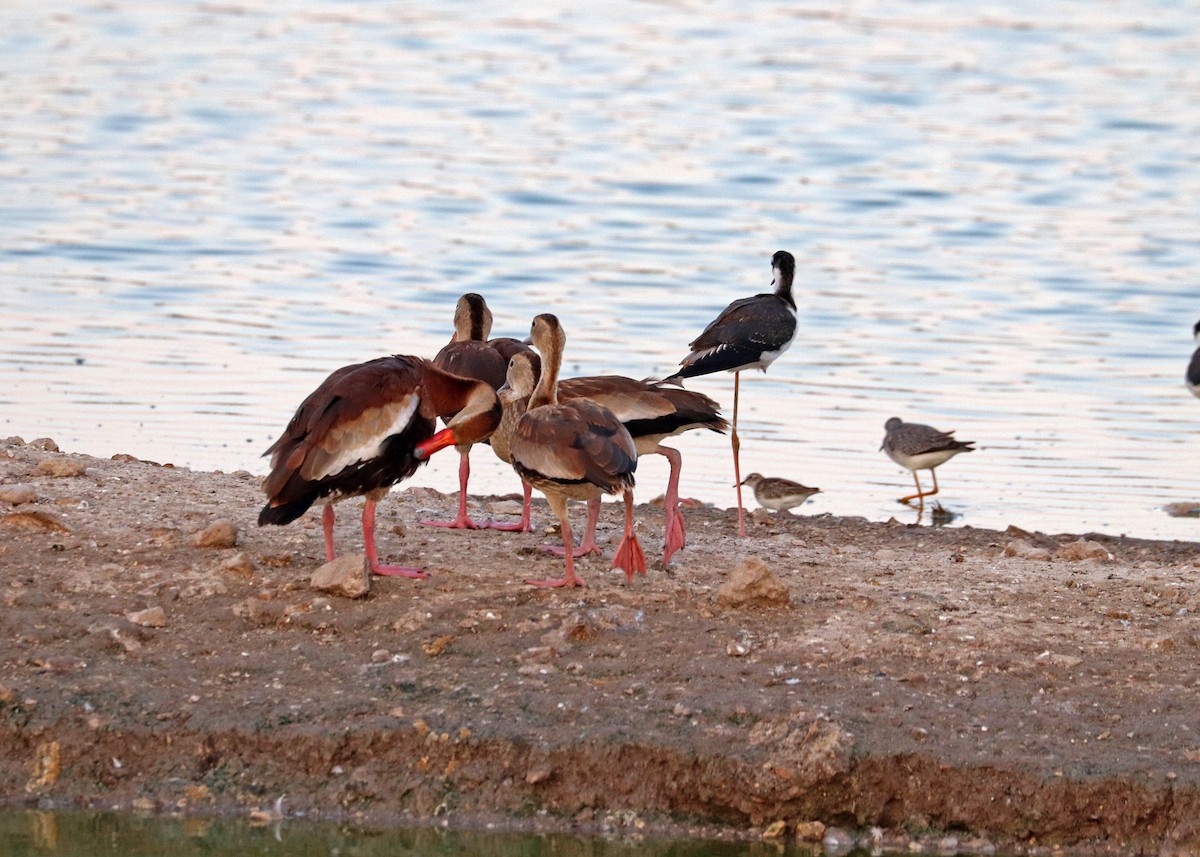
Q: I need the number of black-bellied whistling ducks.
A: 4